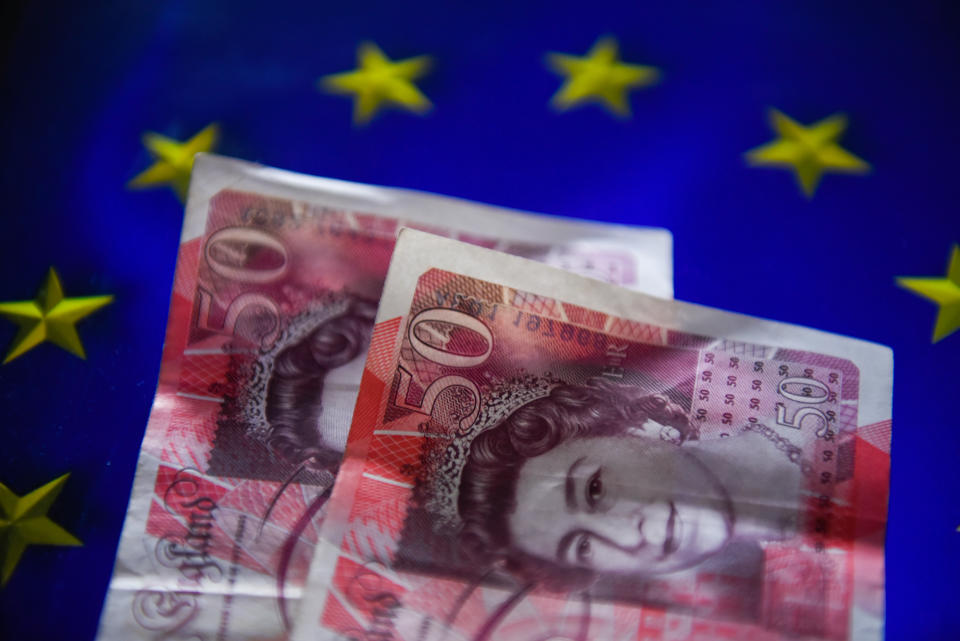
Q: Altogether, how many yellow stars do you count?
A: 7